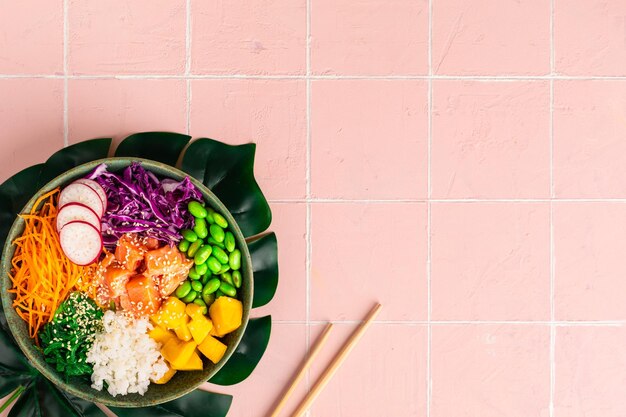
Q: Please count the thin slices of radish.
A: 4